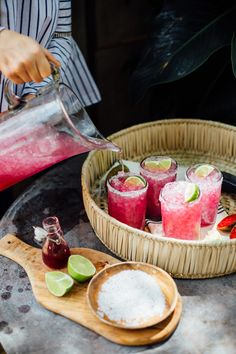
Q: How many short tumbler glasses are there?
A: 4